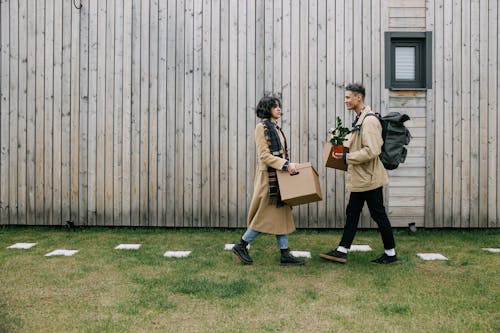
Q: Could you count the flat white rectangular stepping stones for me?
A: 9